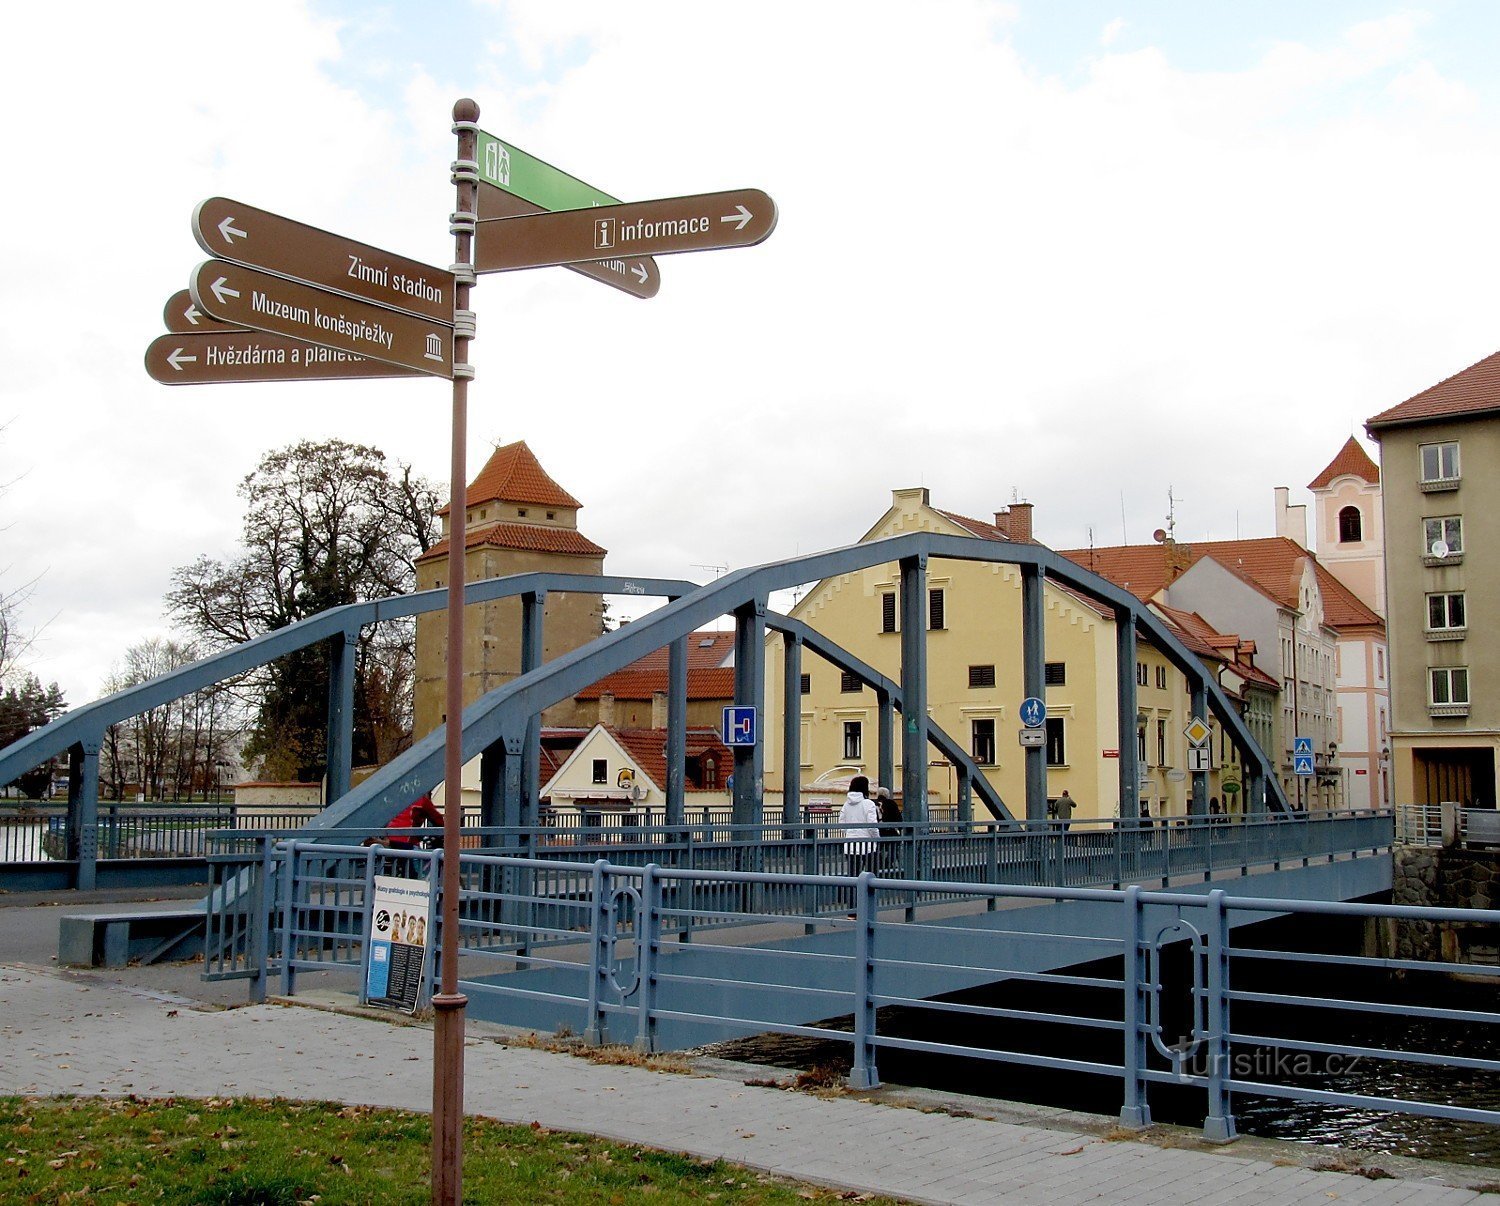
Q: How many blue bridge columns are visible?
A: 14